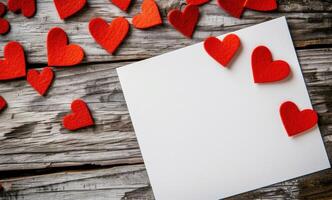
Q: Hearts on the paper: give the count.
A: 3